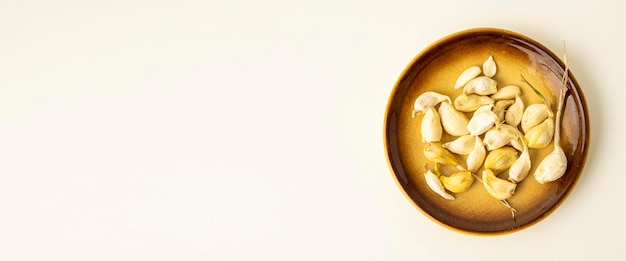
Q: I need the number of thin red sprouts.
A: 0